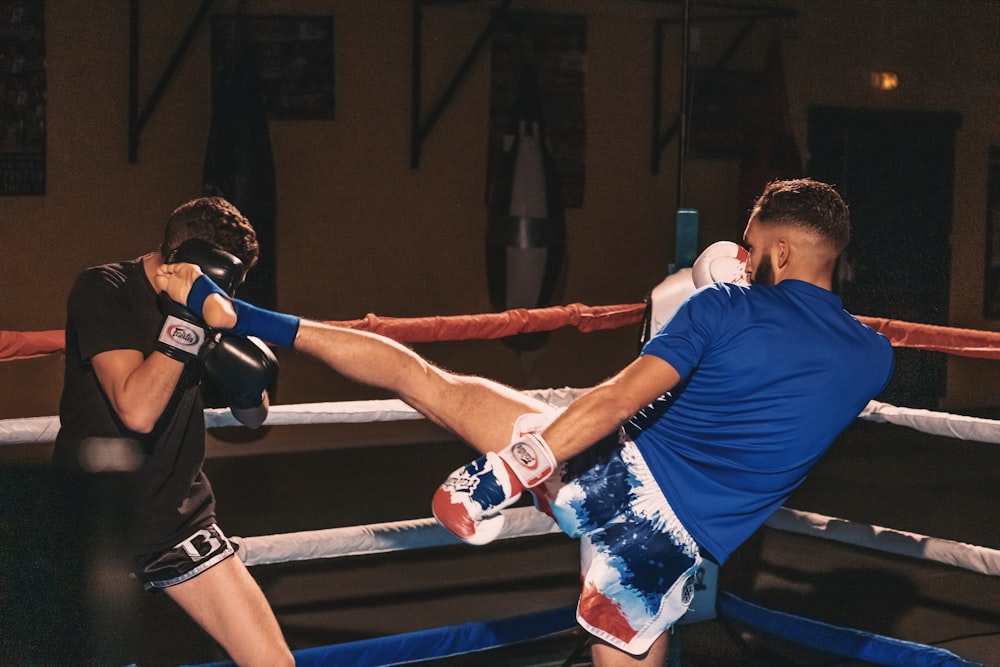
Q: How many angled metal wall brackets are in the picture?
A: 3